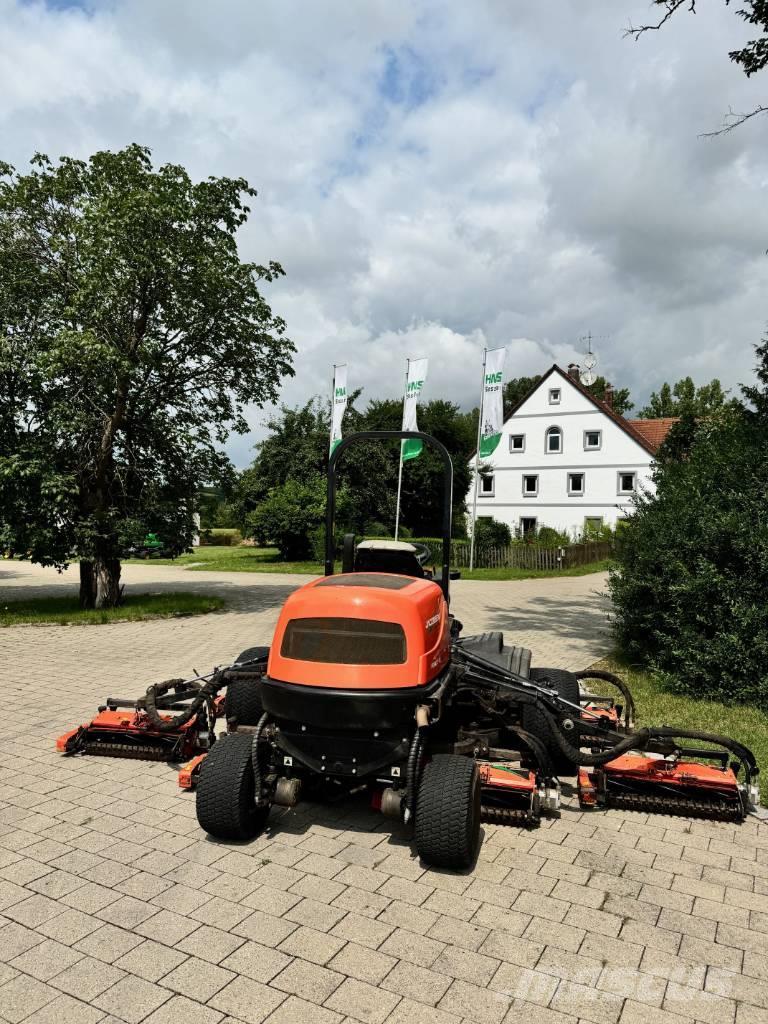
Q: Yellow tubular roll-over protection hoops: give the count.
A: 0